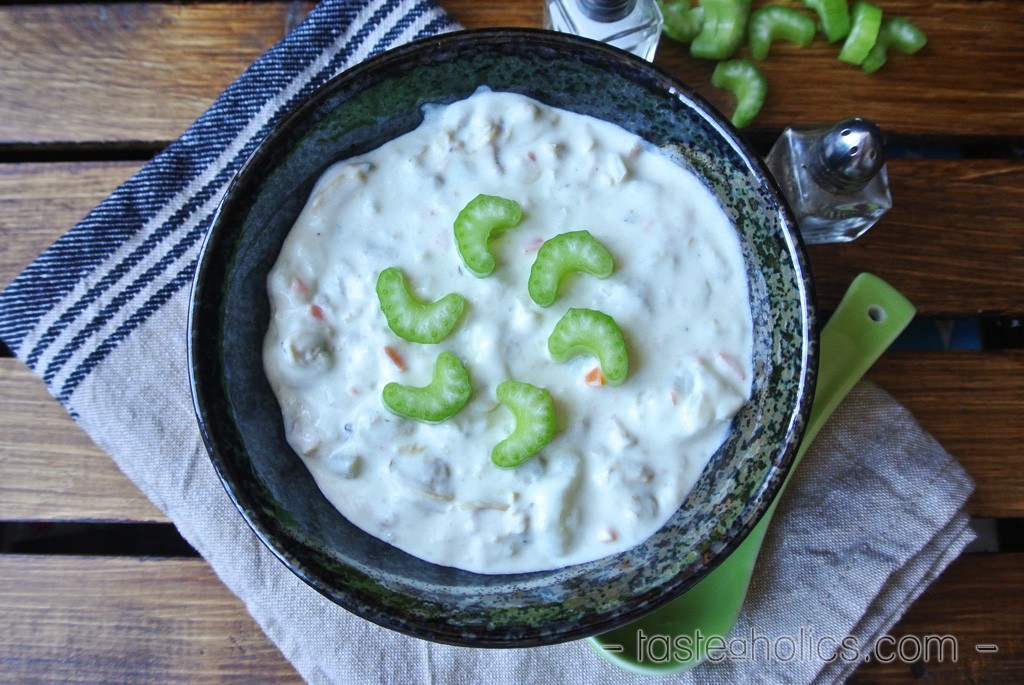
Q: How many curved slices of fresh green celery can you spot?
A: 13